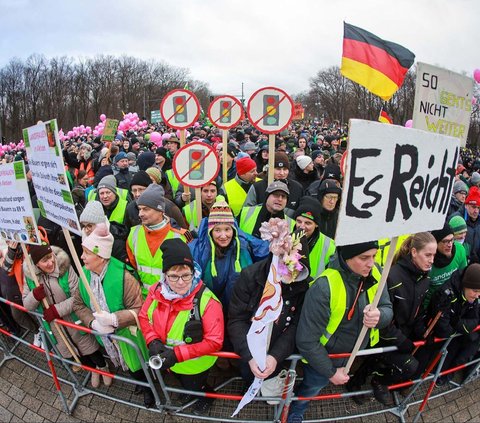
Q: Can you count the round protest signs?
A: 4